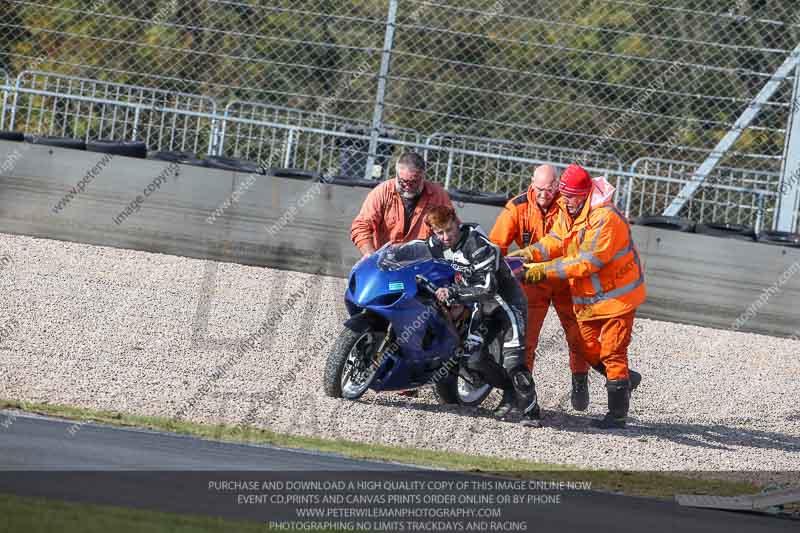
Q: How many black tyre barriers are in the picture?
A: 11